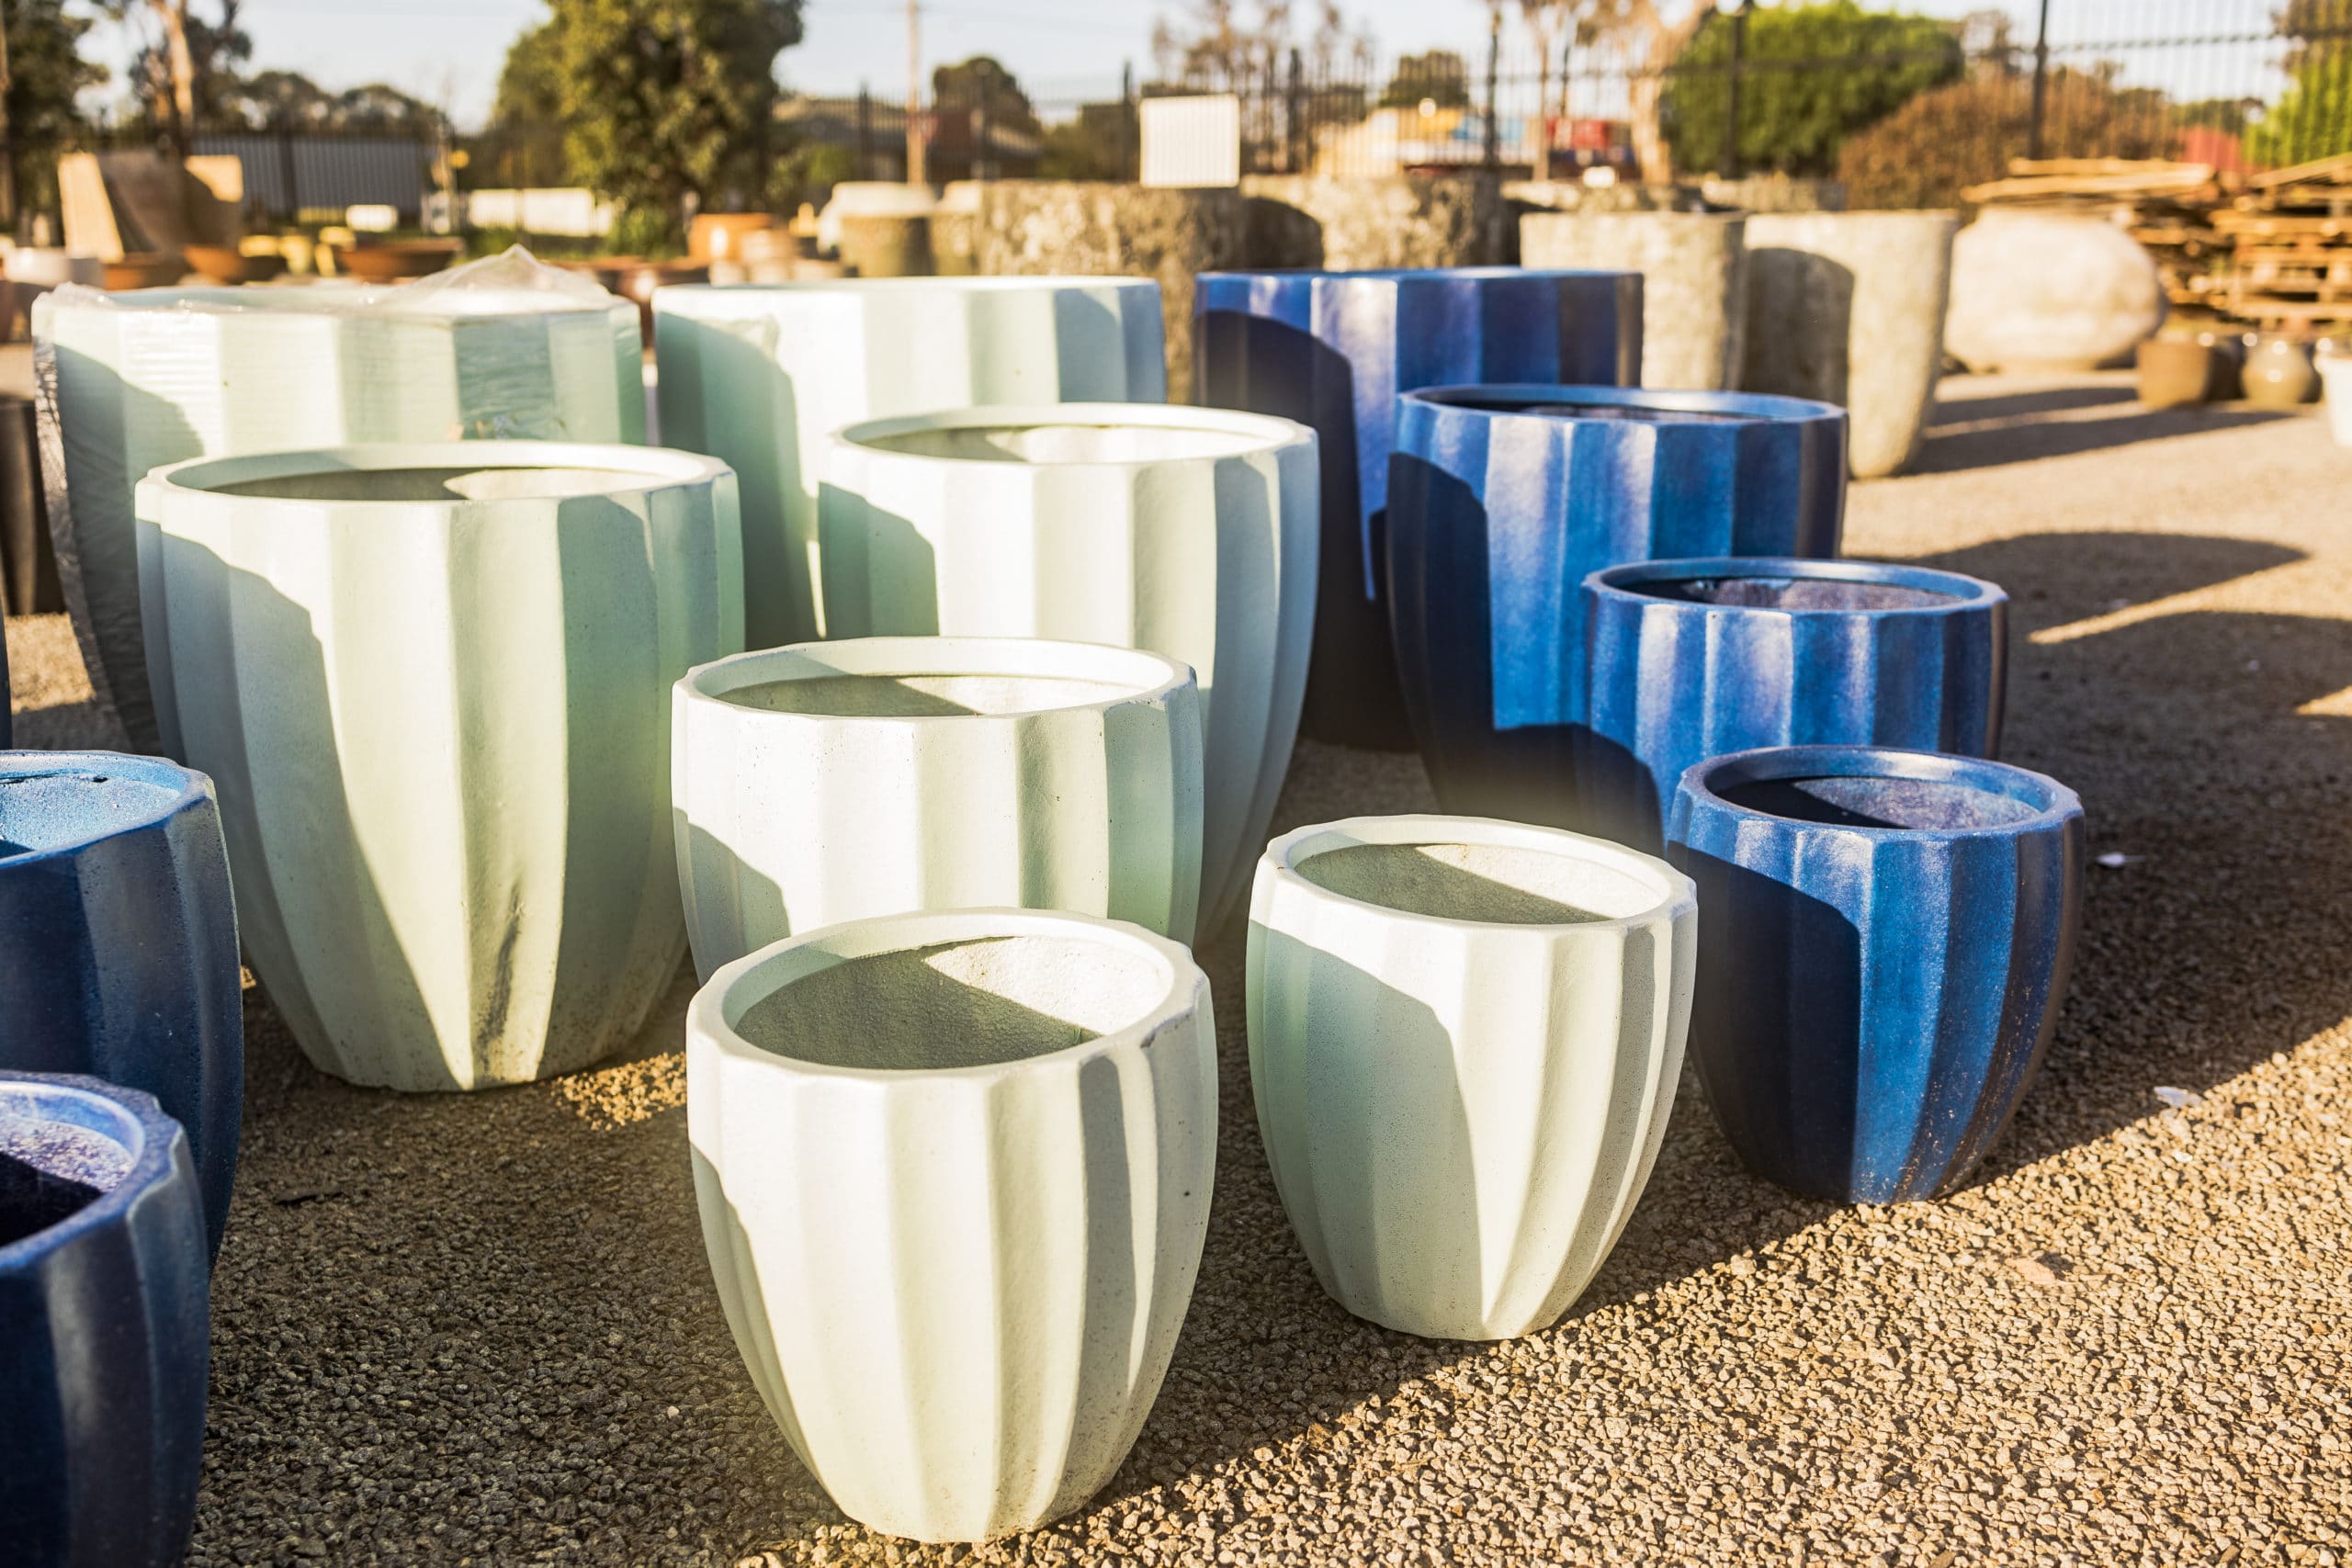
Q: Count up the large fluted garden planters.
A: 13